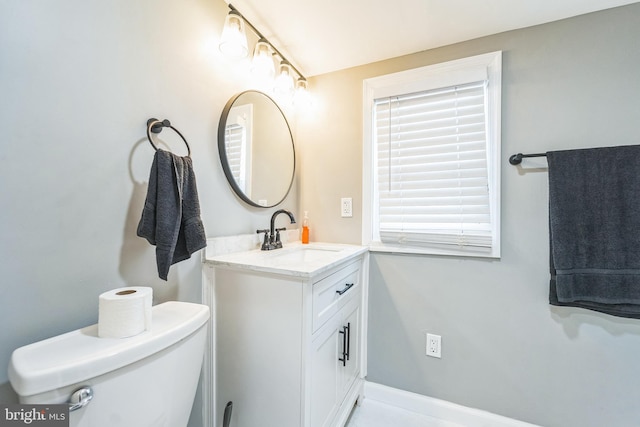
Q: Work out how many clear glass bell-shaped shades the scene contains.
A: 4